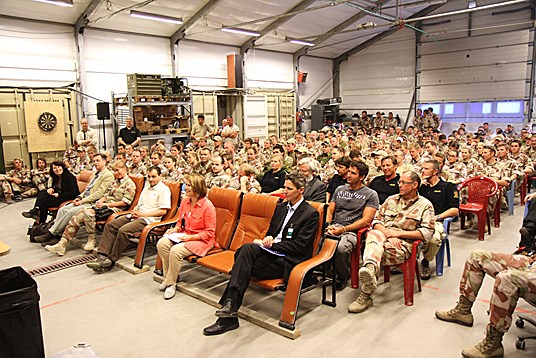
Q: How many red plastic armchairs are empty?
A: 1